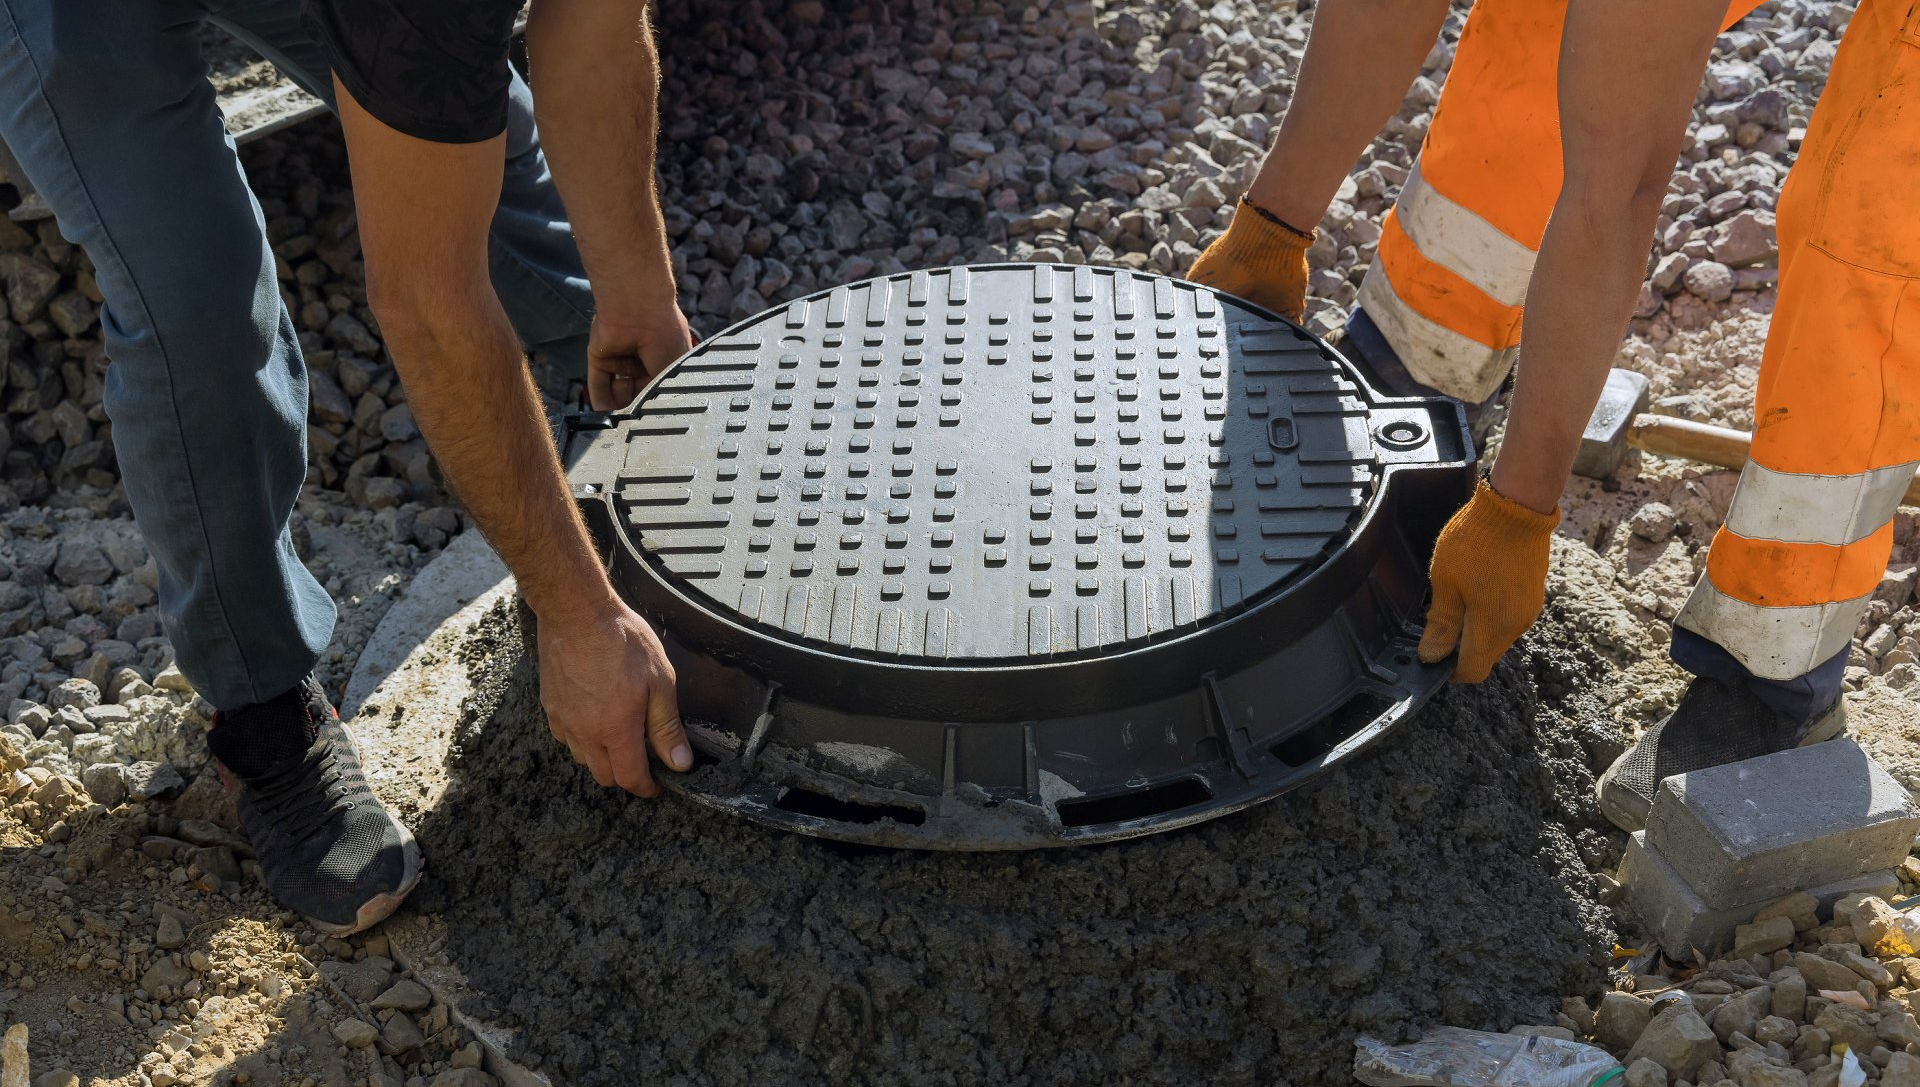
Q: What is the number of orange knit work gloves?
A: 2